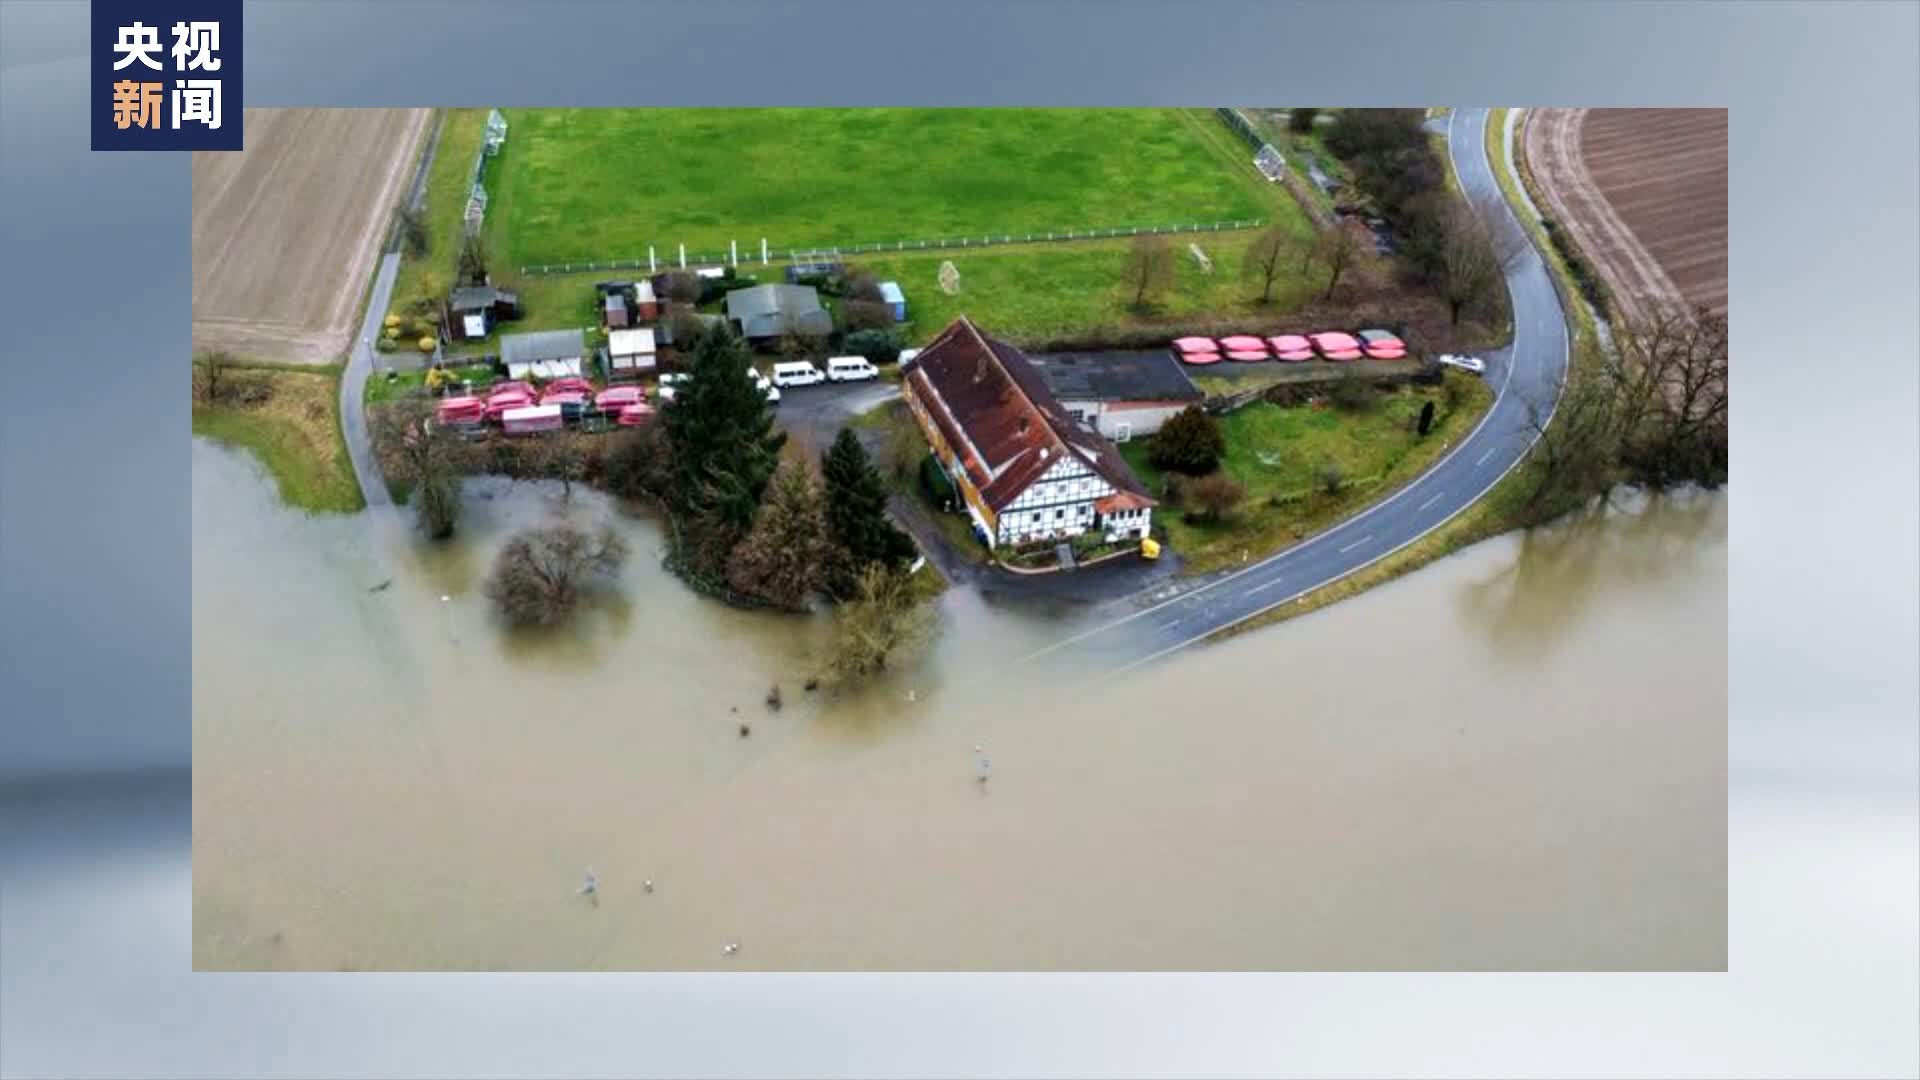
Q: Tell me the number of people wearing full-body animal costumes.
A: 0